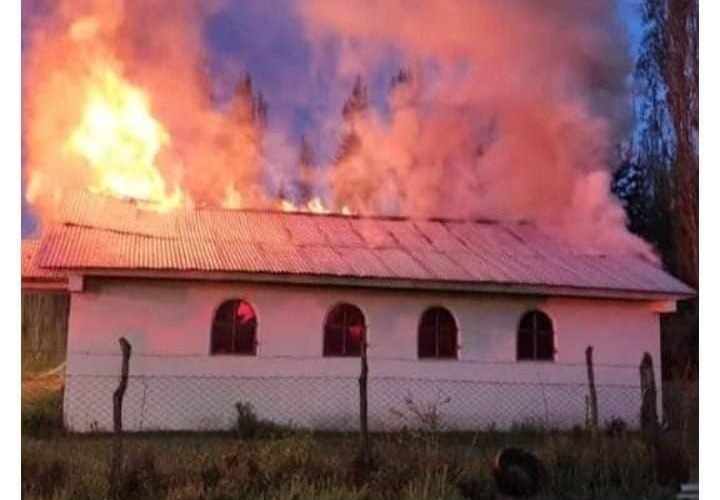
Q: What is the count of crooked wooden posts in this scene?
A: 4